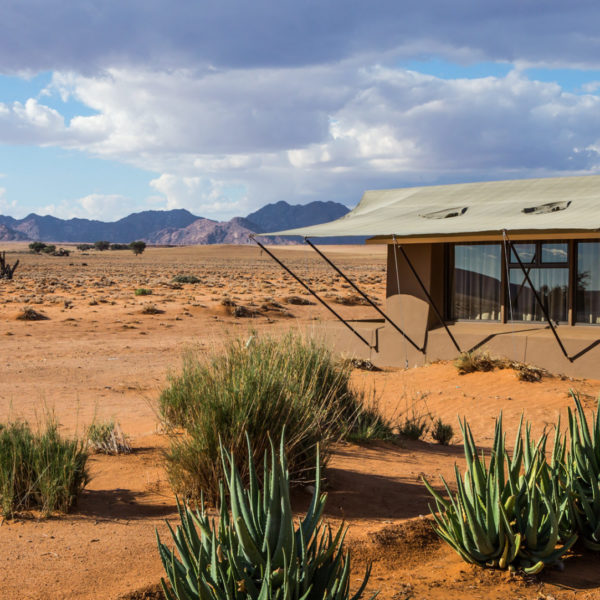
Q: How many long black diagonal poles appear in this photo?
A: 4